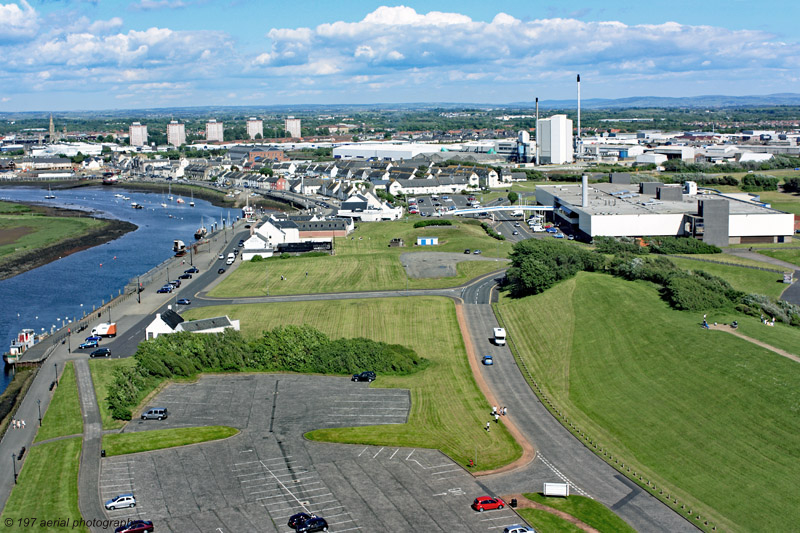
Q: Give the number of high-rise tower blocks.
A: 5